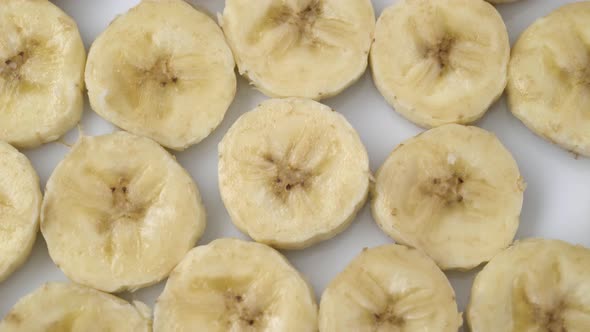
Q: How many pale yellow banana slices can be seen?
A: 13